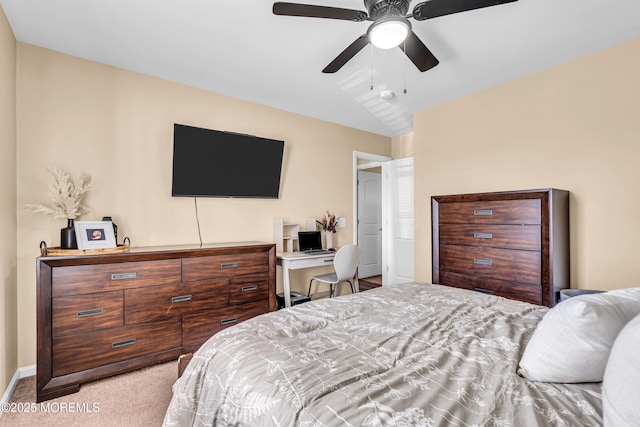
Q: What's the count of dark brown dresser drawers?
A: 11